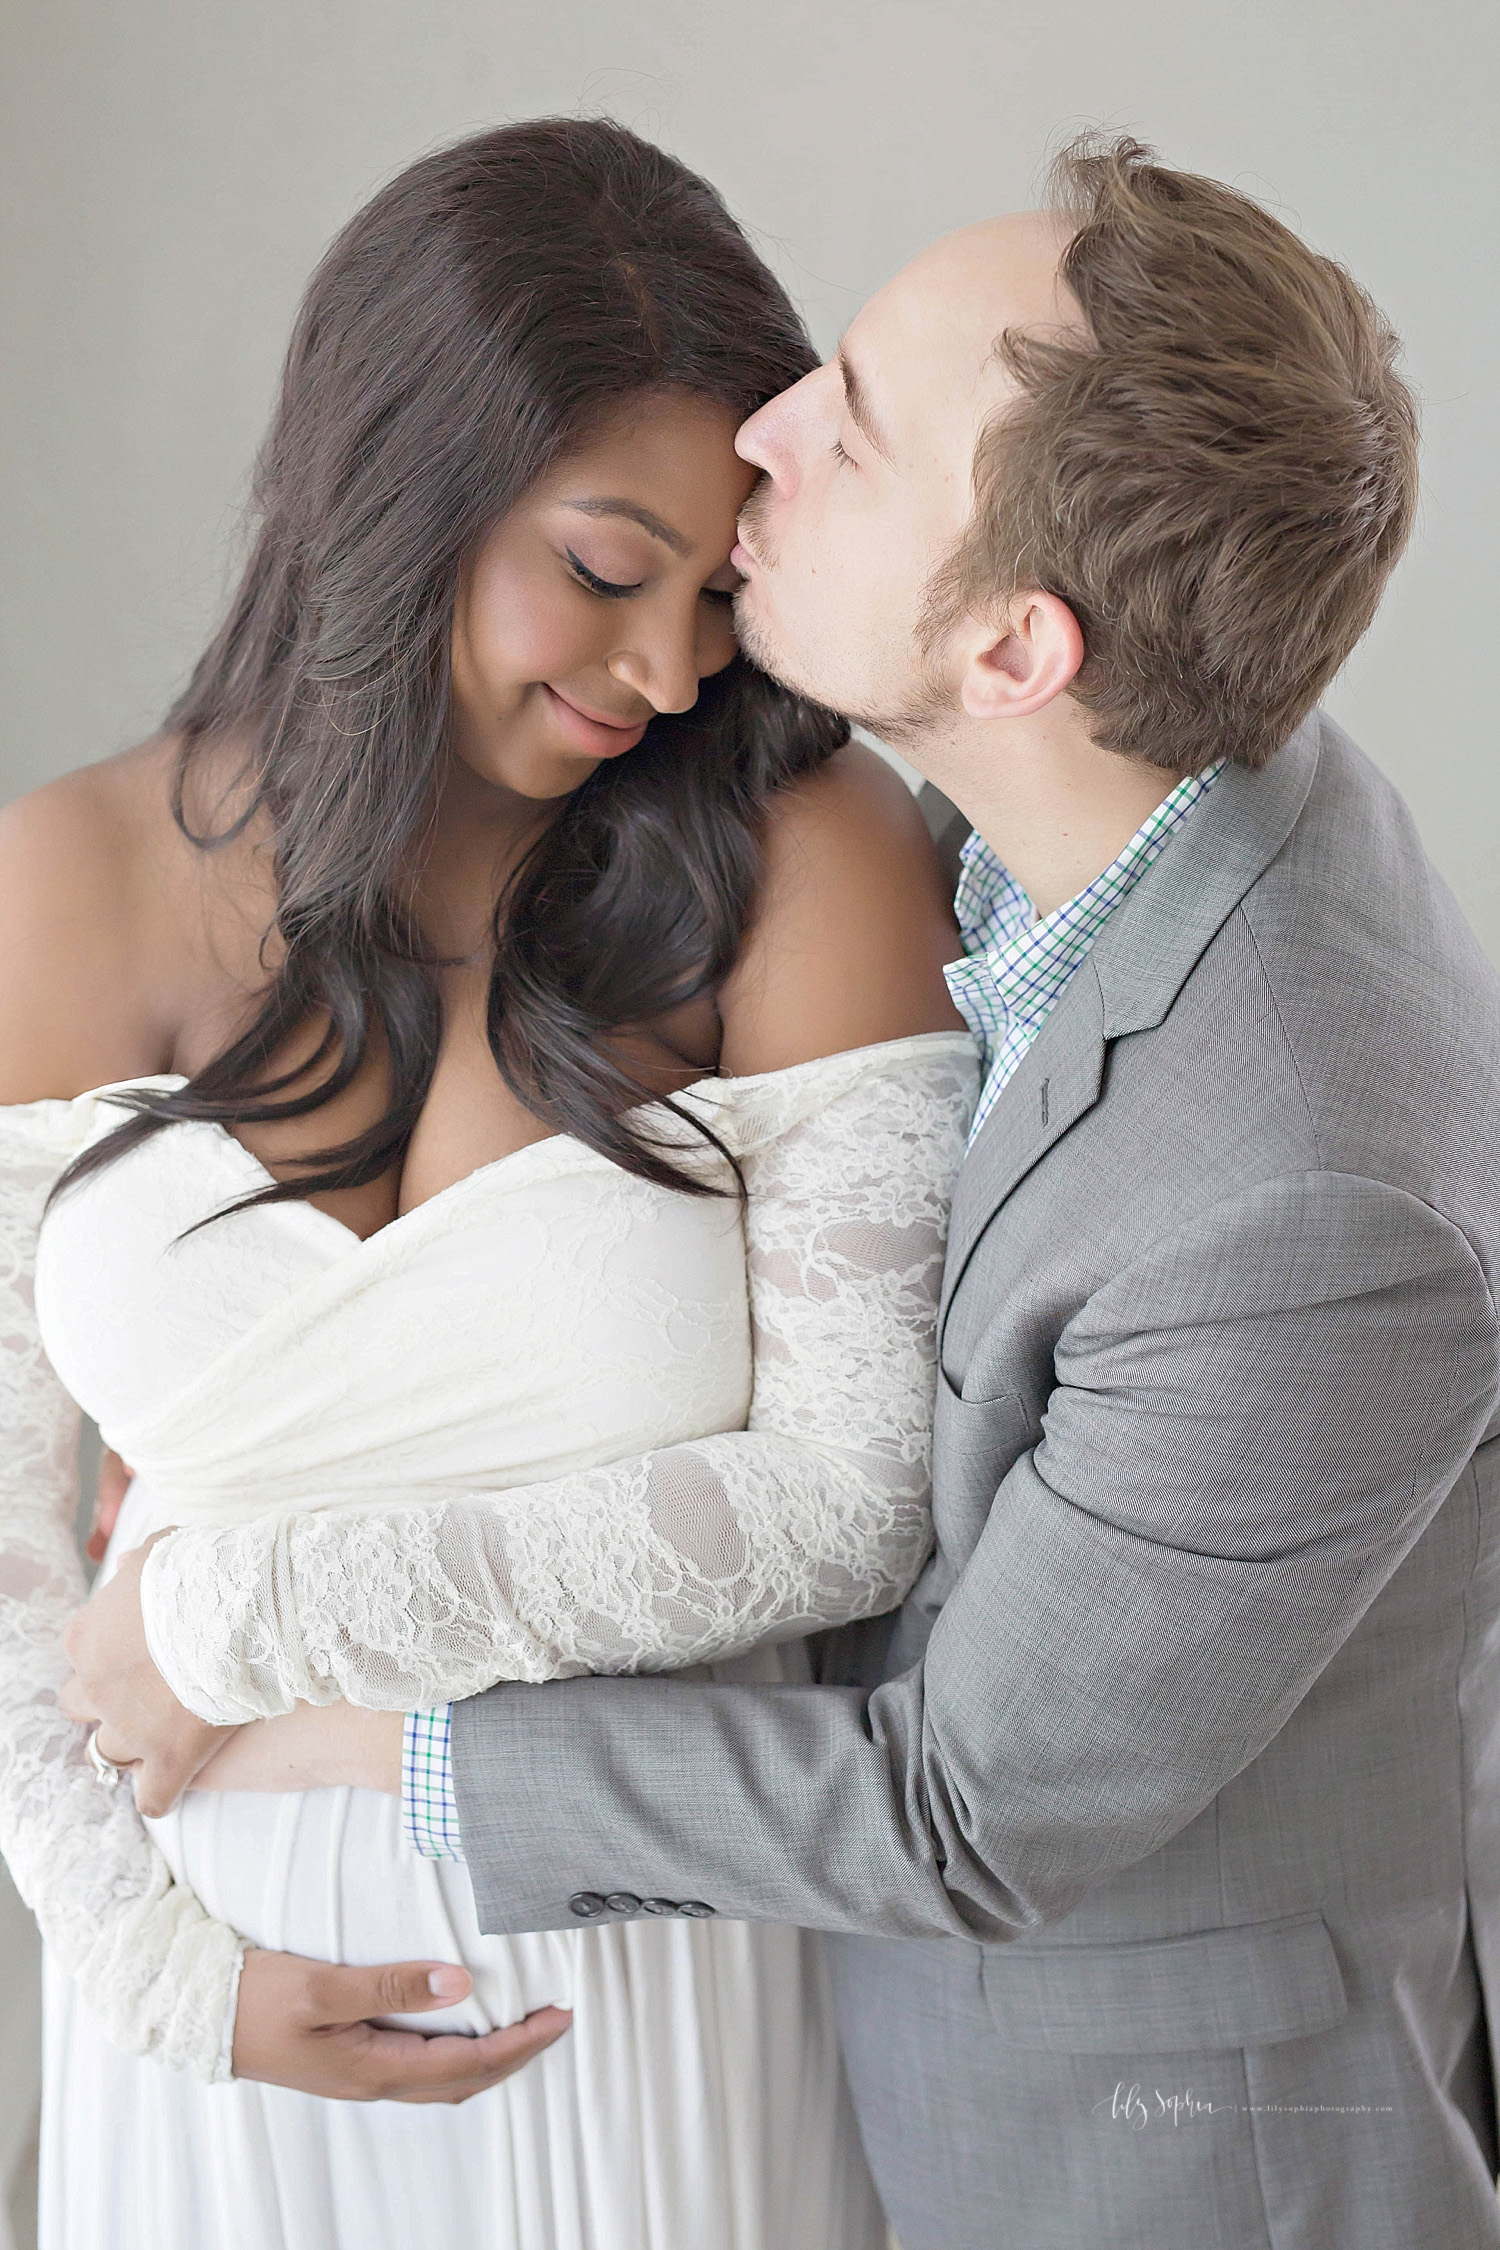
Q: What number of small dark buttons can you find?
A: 4